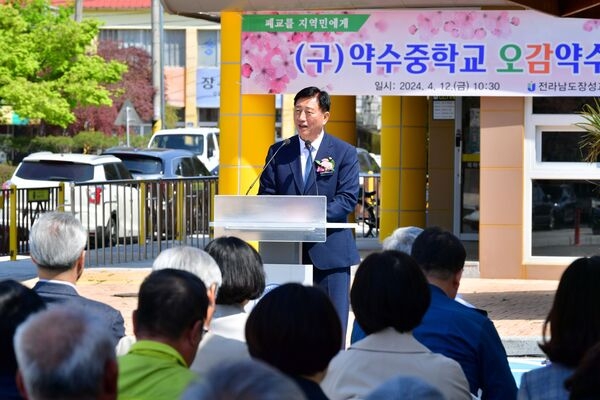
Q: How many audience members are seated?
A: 14